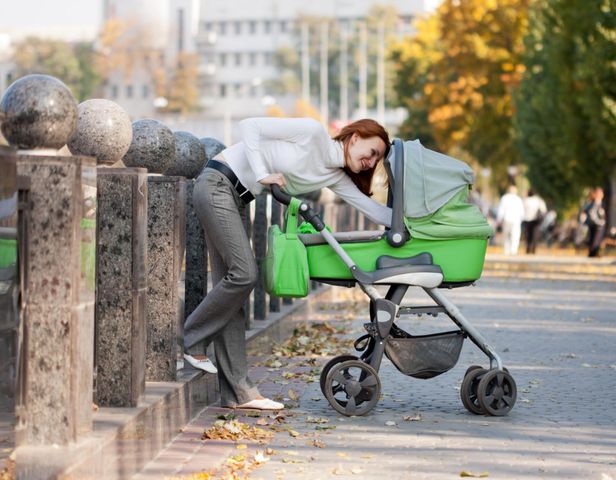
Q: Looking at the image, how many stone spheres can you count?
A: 5